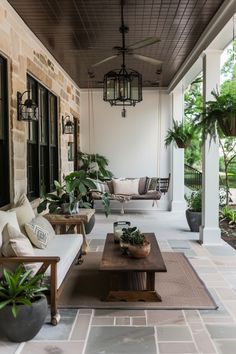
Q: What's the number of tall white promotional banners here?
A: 0